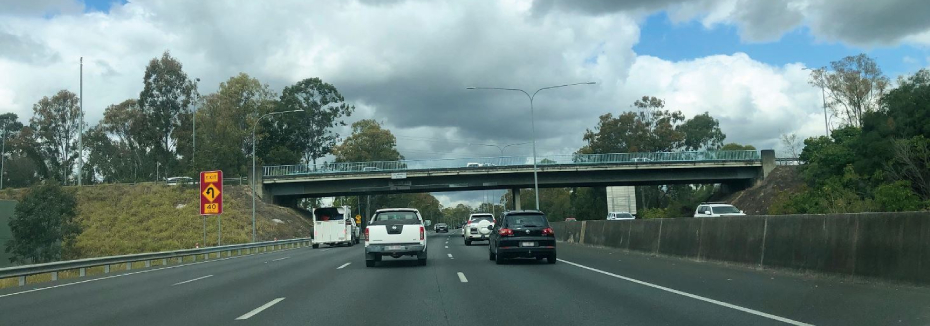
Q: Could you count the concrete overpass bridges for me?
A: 1